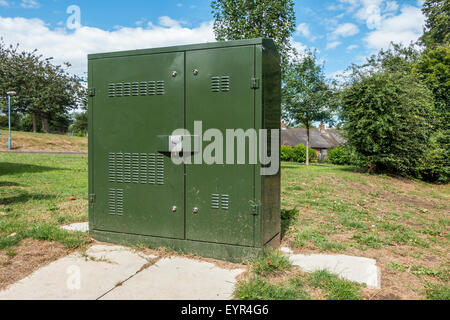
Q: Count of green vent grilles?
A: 5